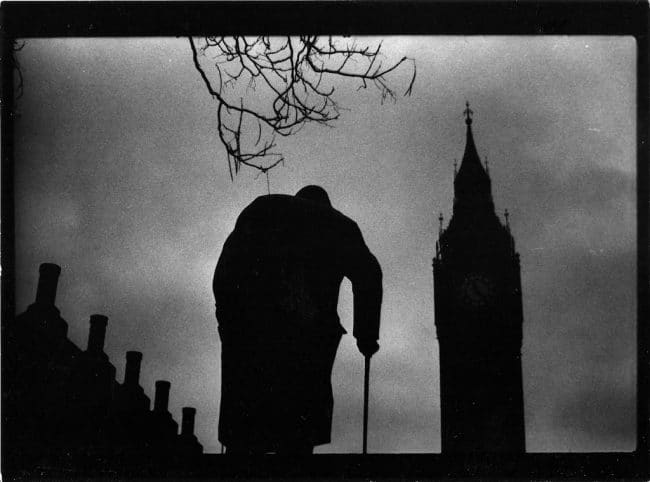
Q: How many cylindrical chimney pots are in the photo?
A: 5